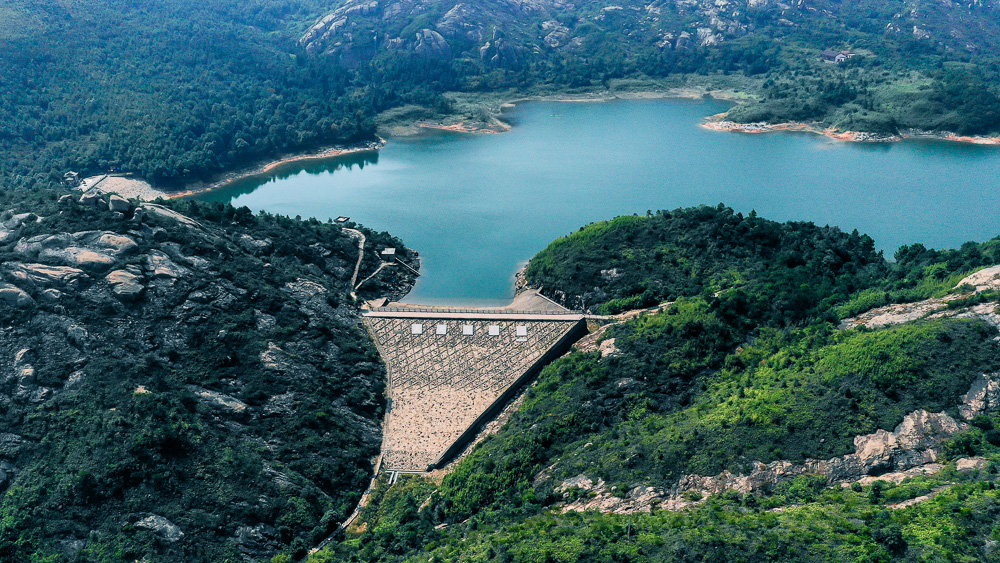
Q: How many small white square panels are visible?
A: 5